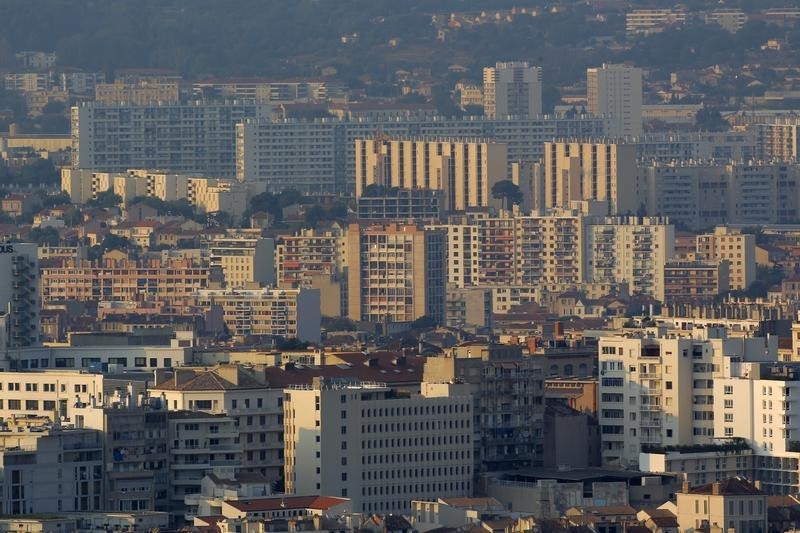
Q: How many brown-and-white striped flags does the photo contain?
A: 0